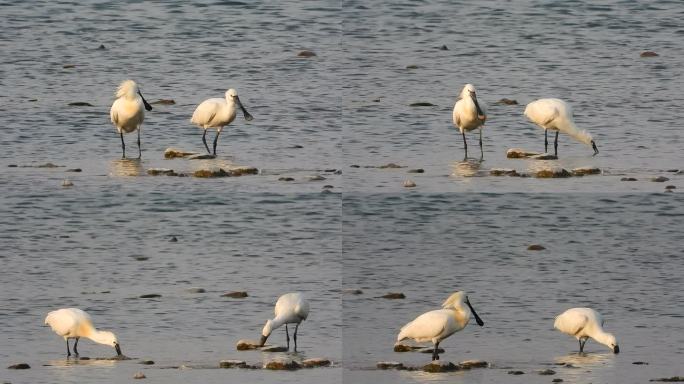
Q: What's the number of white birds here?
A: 8